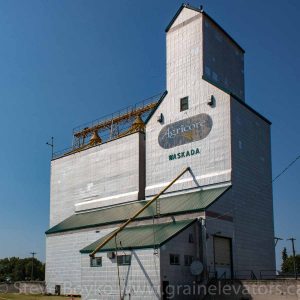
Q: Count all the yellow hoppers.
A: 2